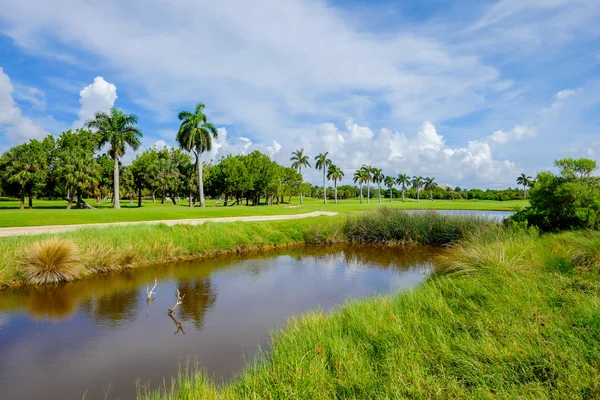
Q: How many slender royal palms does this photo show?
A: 13